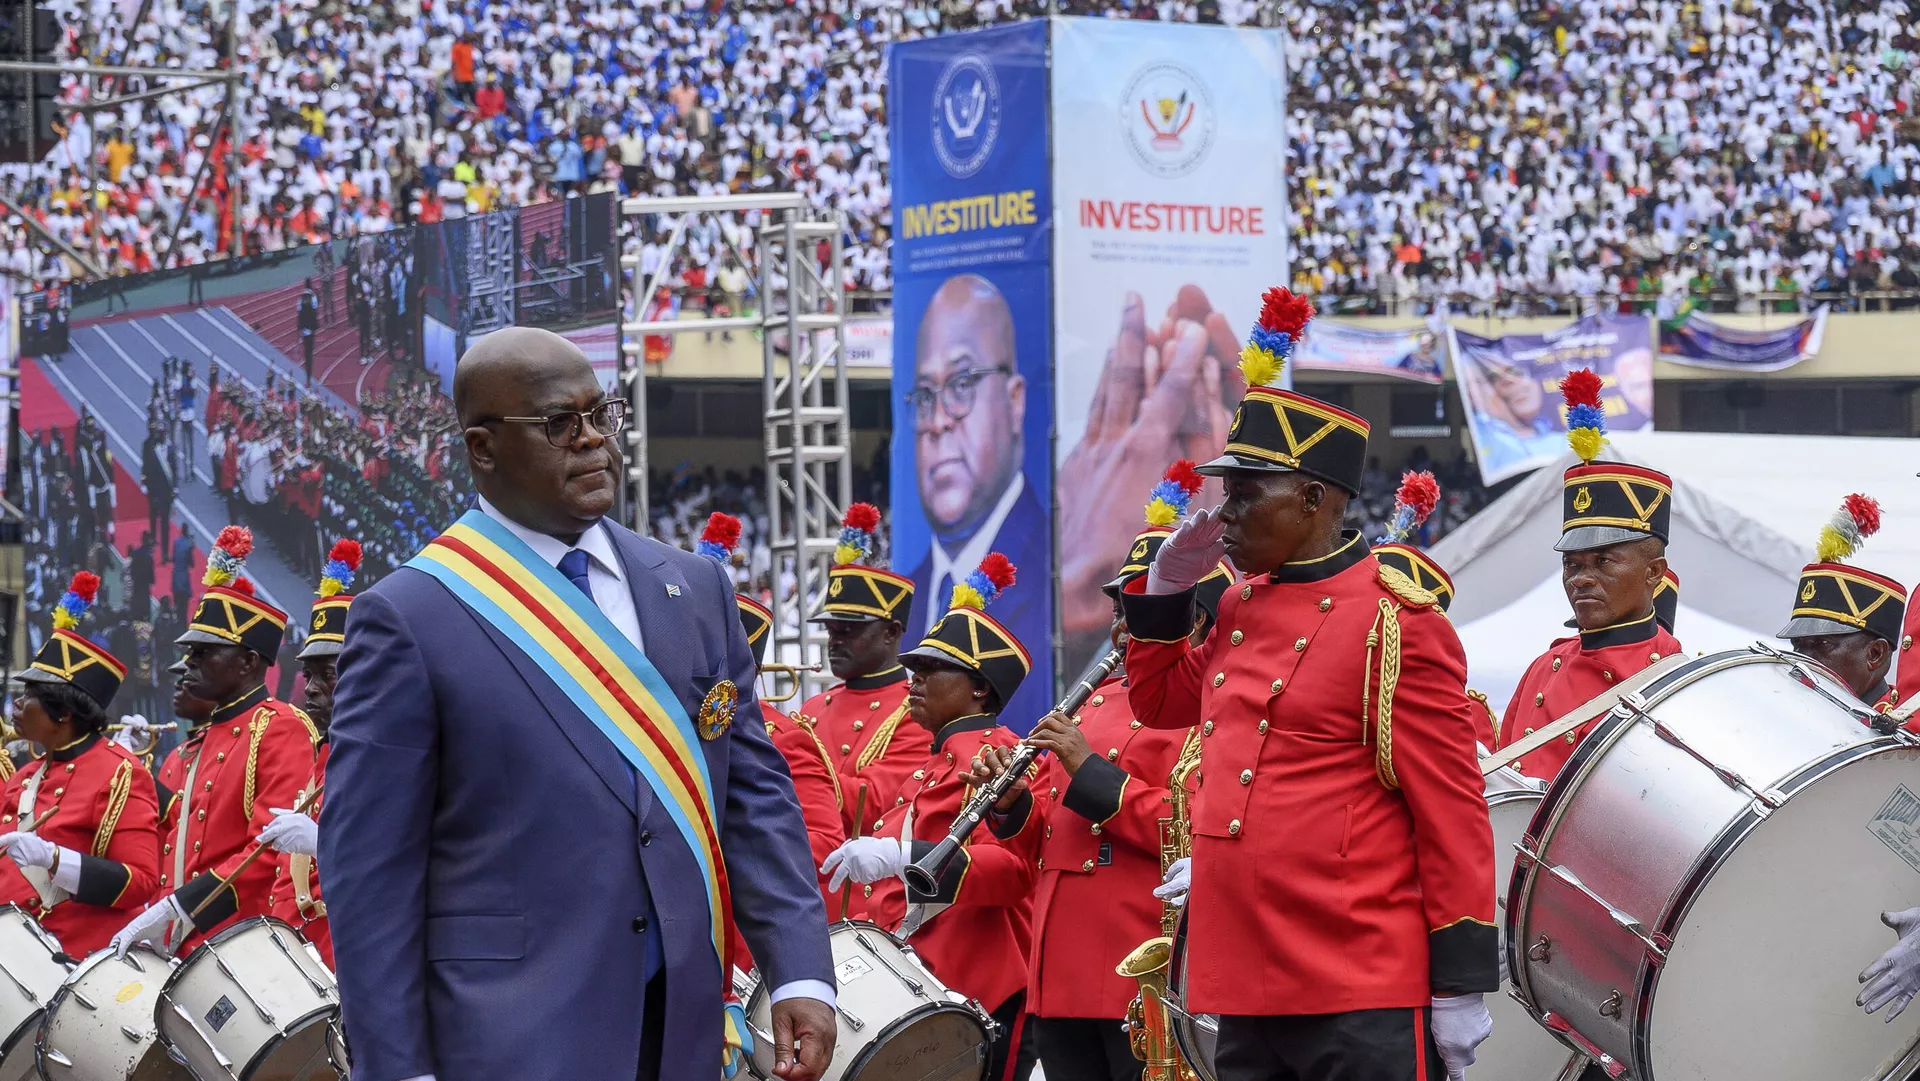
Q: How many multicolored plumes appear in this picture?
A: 11